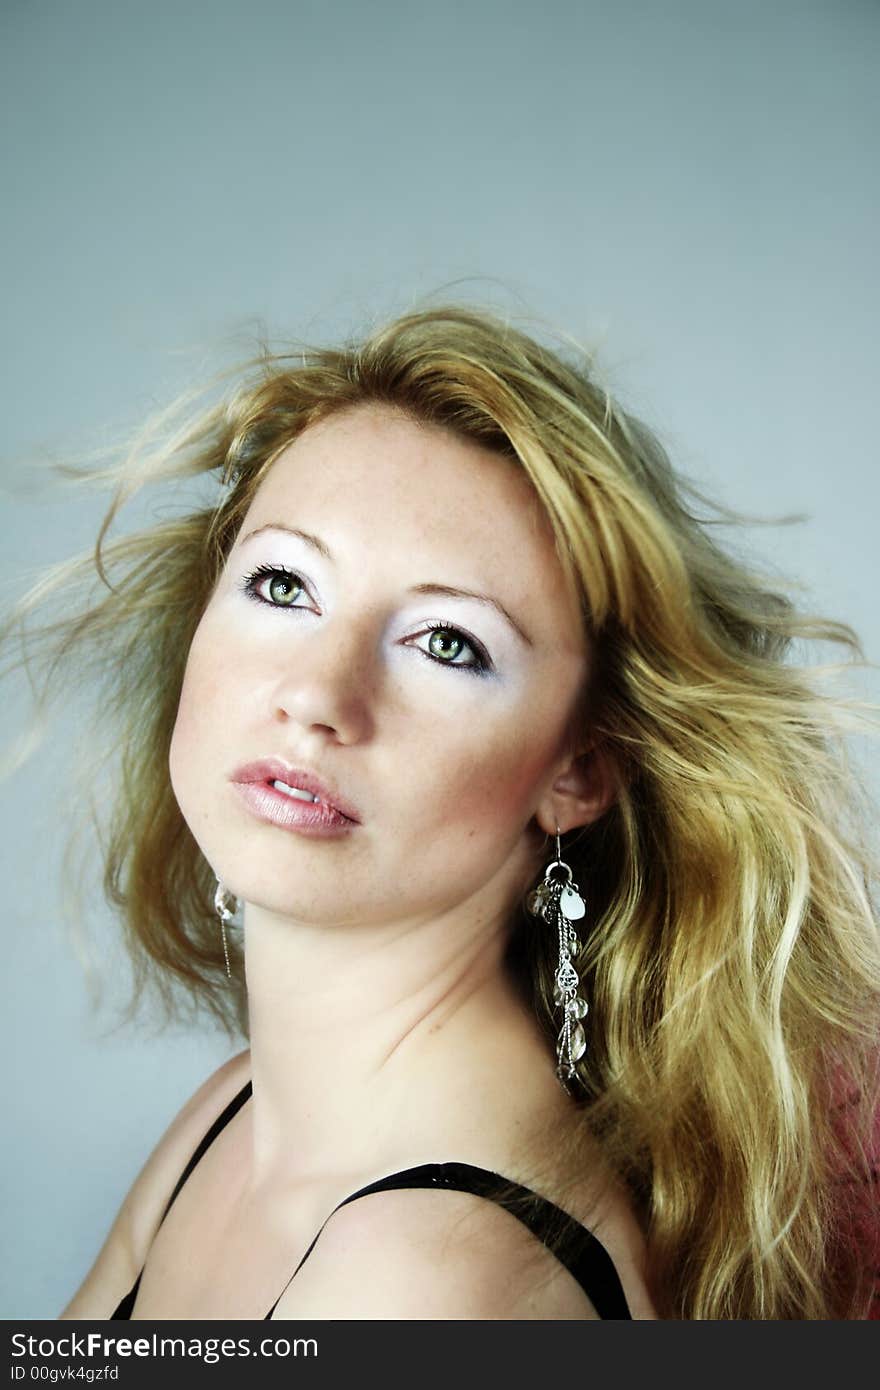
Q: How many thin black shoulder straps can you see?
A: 2